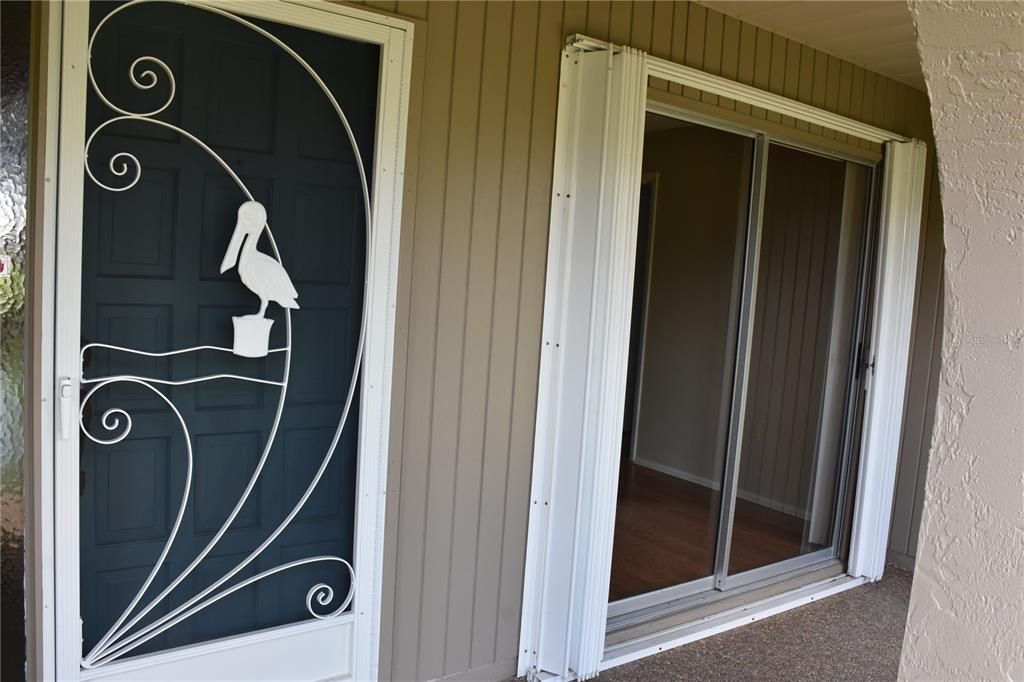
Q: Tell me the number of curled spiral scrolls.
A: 4